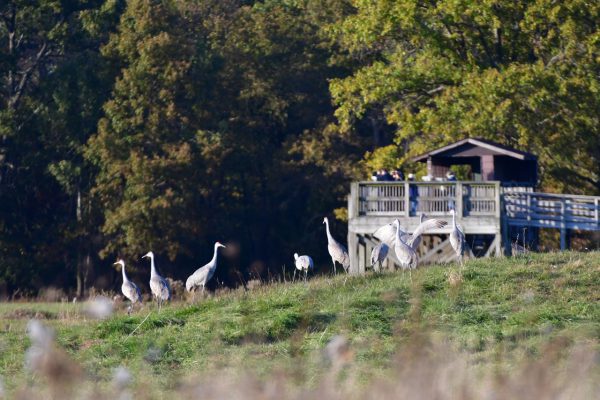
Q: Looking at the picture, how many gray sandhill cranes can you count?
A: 9